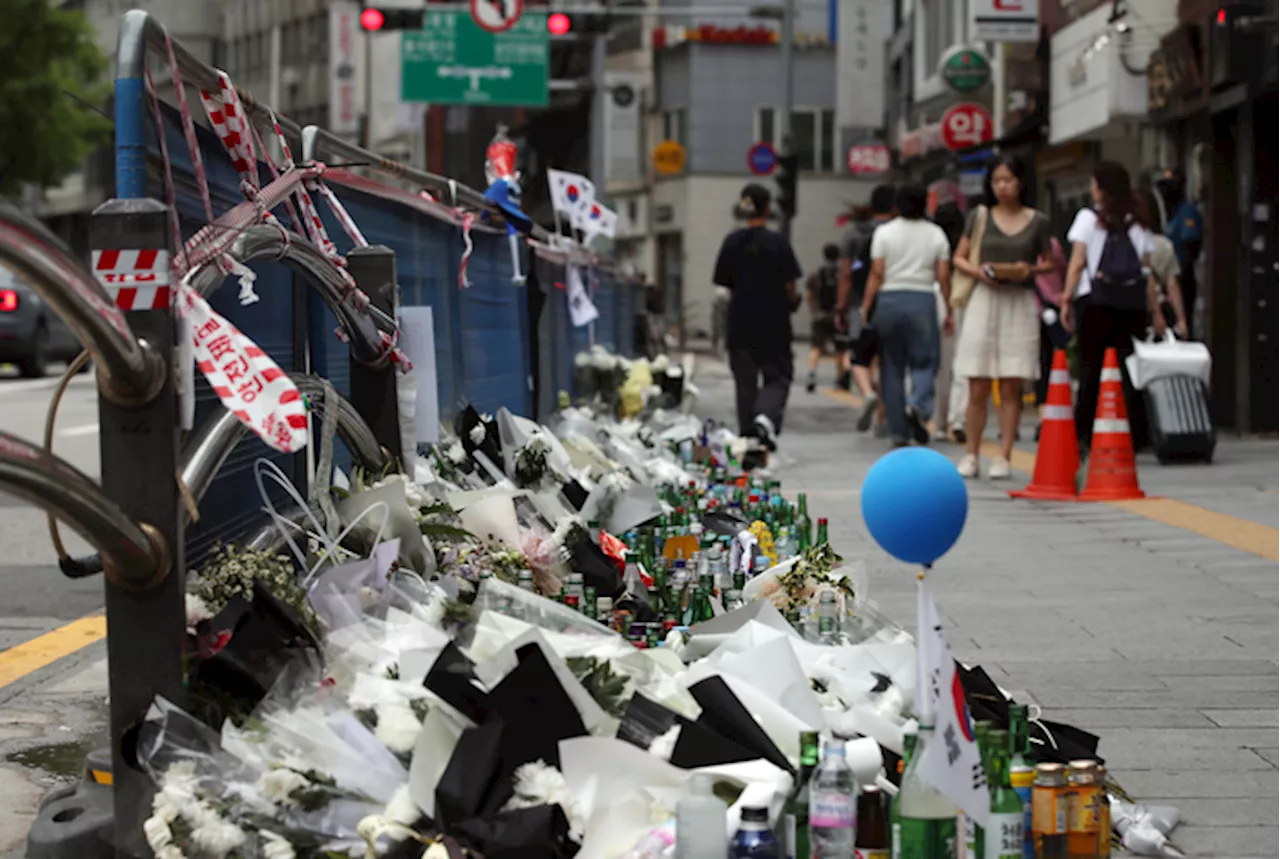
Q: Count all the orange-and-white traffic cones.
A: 2